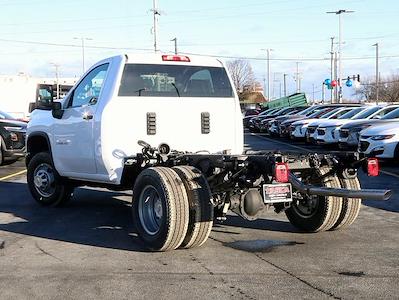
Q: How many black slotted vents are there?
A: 2